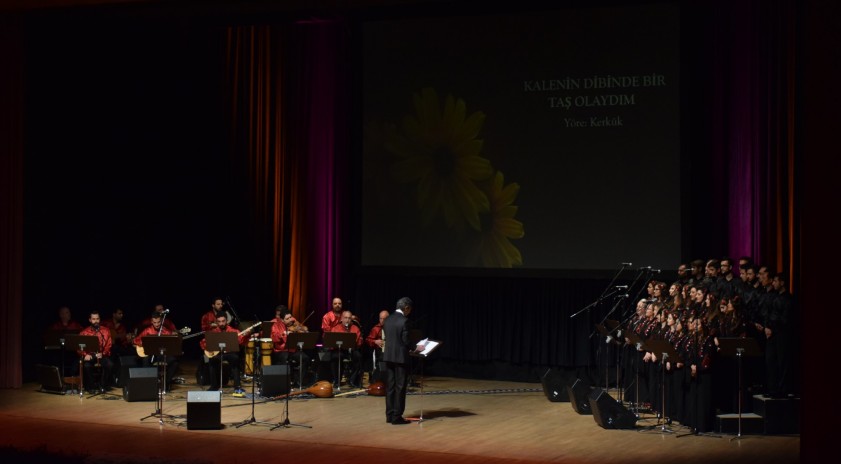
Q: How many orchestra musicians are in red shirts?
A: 12